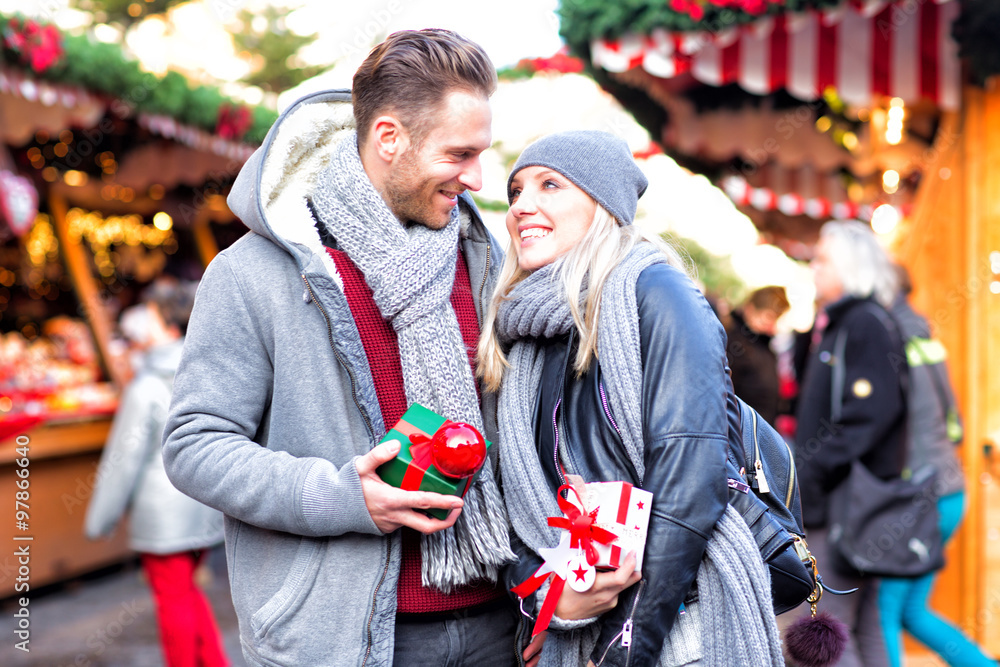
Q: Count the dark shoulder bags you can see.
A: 2